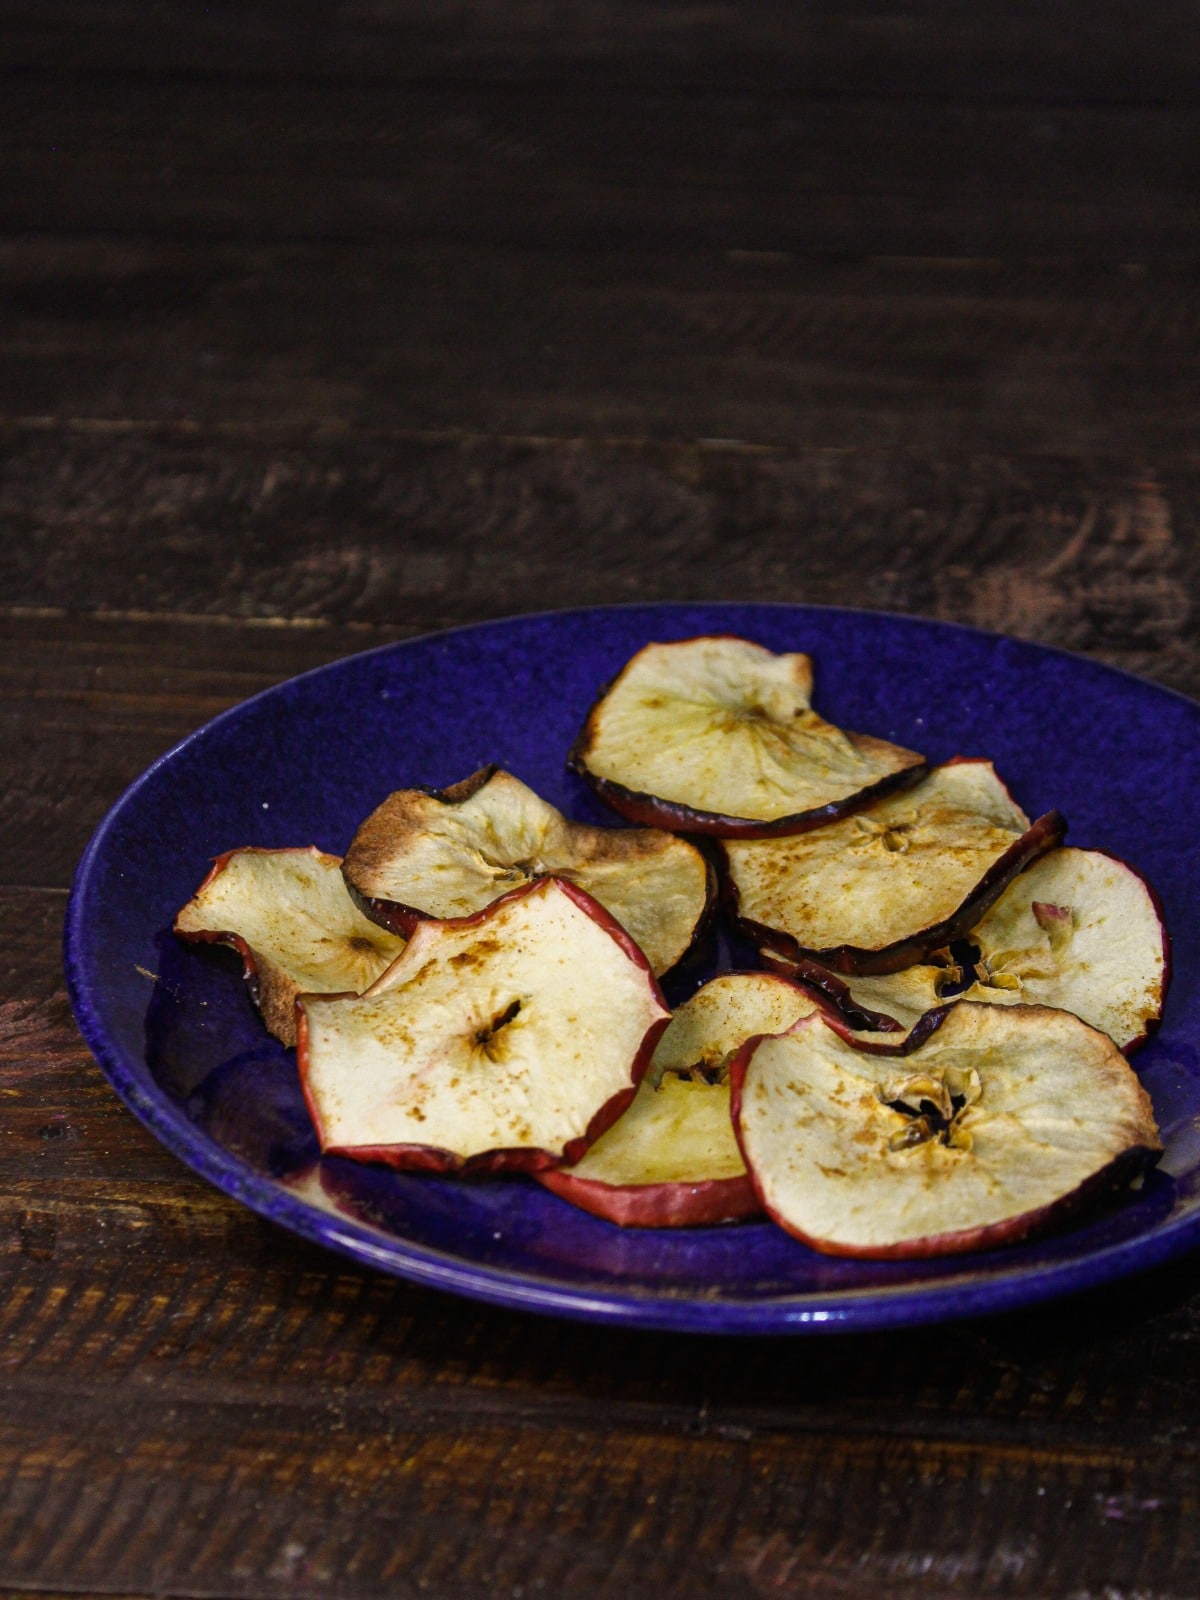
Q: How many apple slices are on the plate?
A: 8